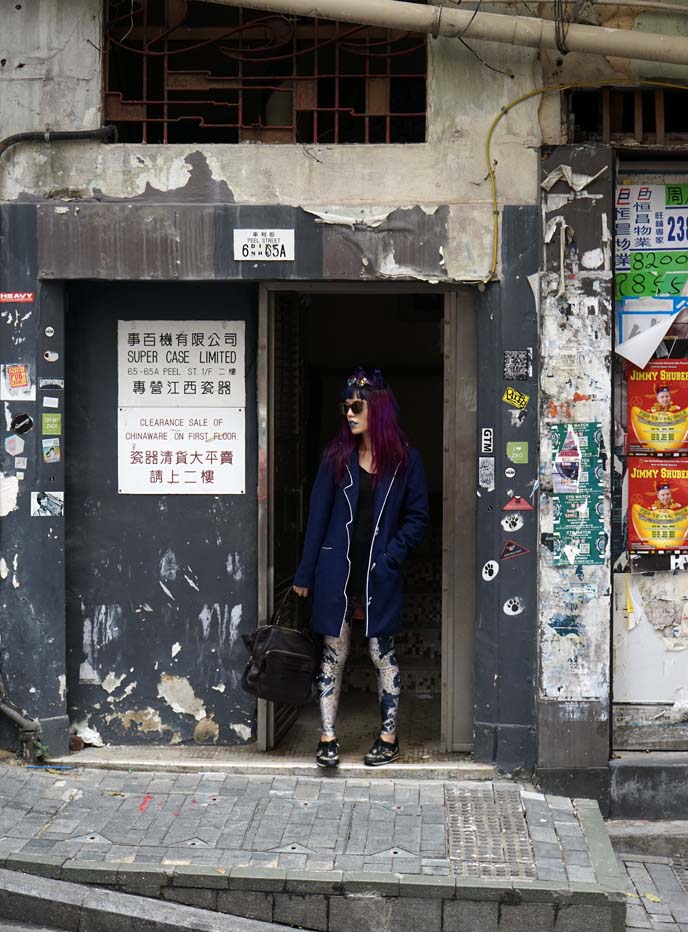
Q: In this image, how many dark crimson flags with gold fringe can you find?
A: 0